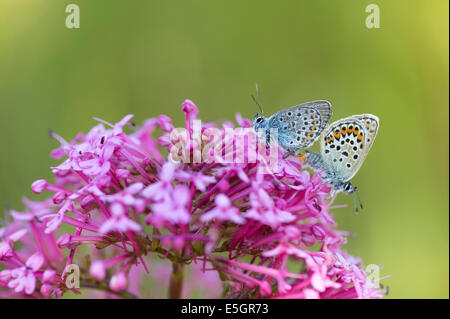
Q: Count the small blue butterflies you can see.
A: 2